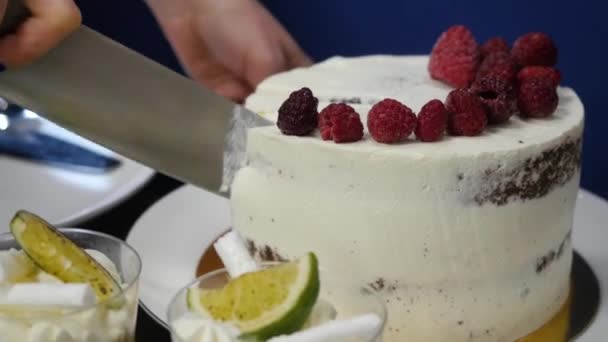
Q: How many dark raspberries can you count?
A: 1